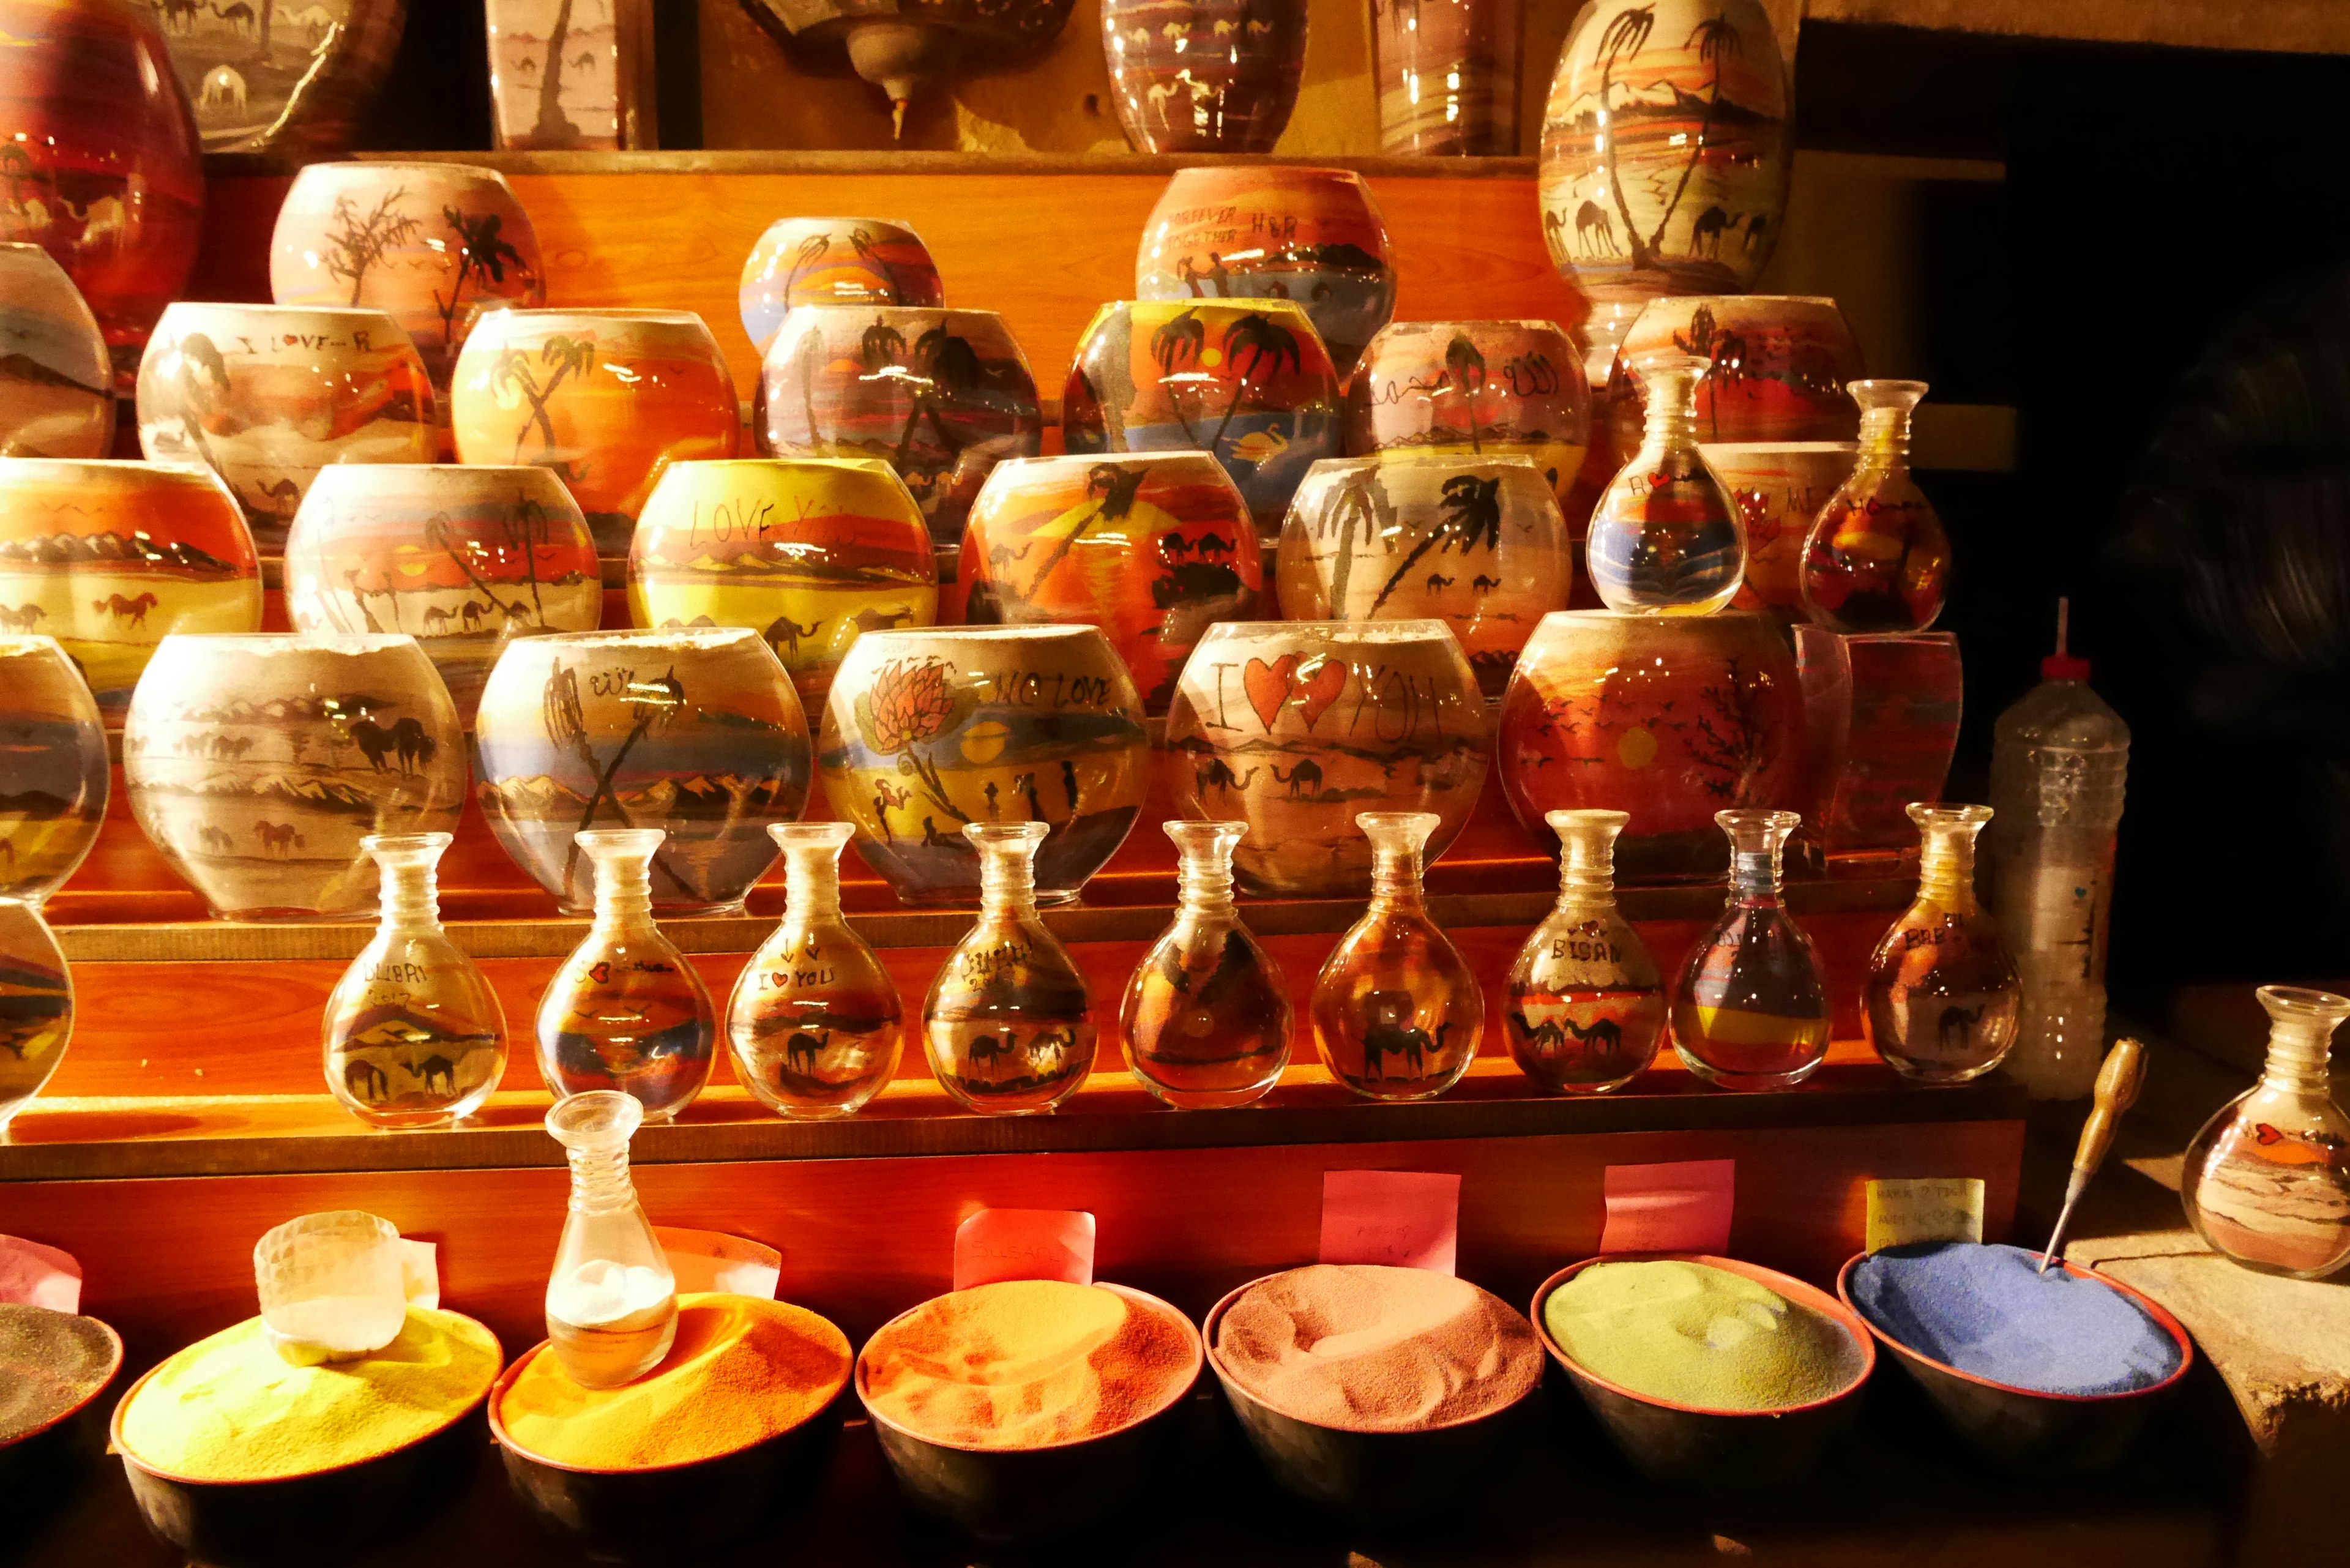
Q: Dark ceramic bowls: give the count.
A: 7